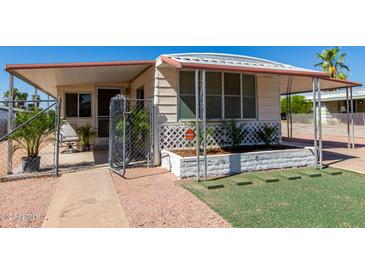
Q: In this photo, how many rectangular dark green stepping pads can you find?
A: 6